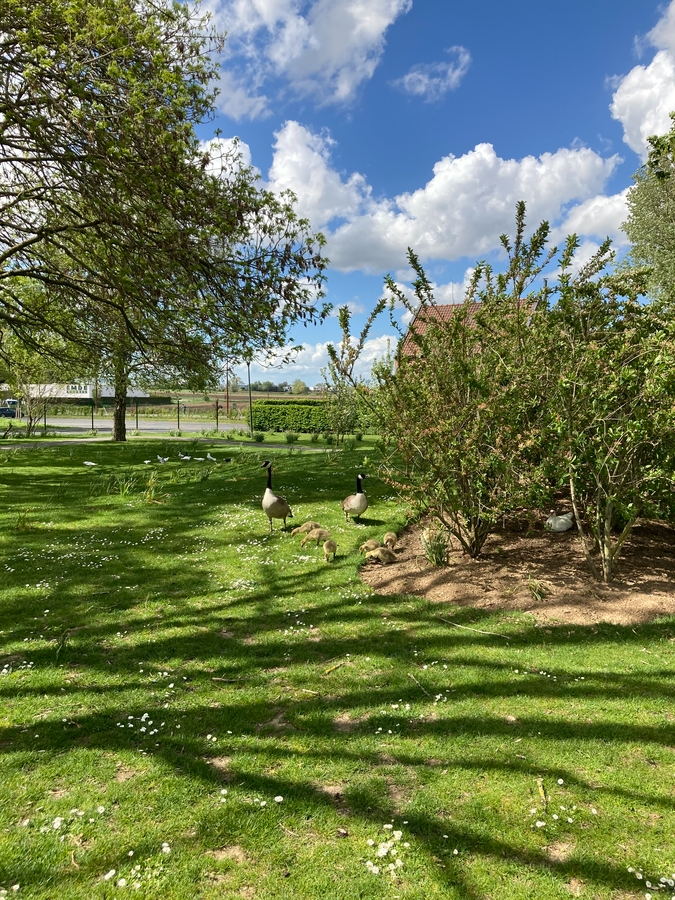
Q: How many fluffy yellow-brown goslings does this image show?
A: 6